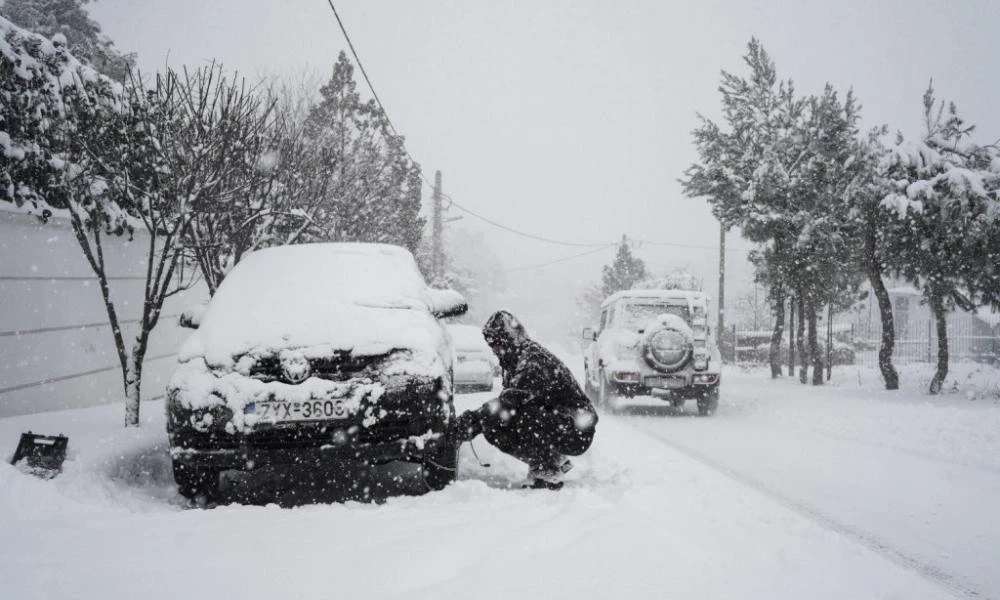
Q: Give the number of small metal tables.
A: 0